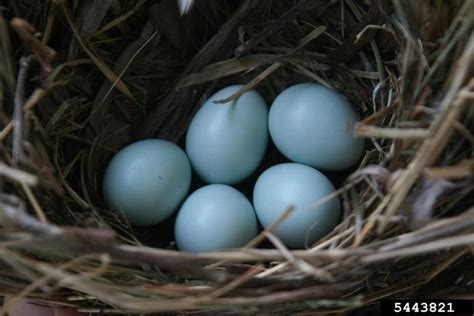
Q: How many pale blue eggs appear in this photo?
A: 5